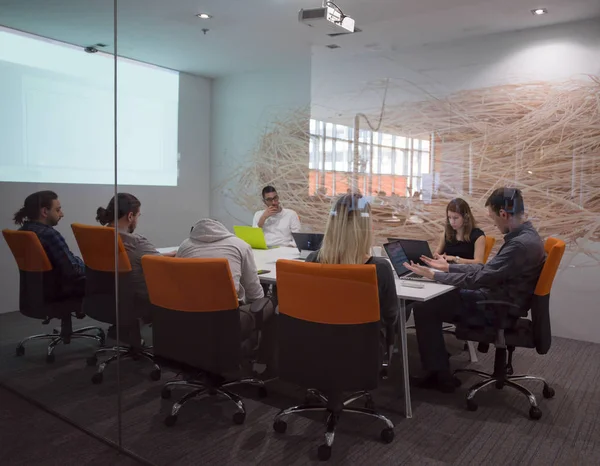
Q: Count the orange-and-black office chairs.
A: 6